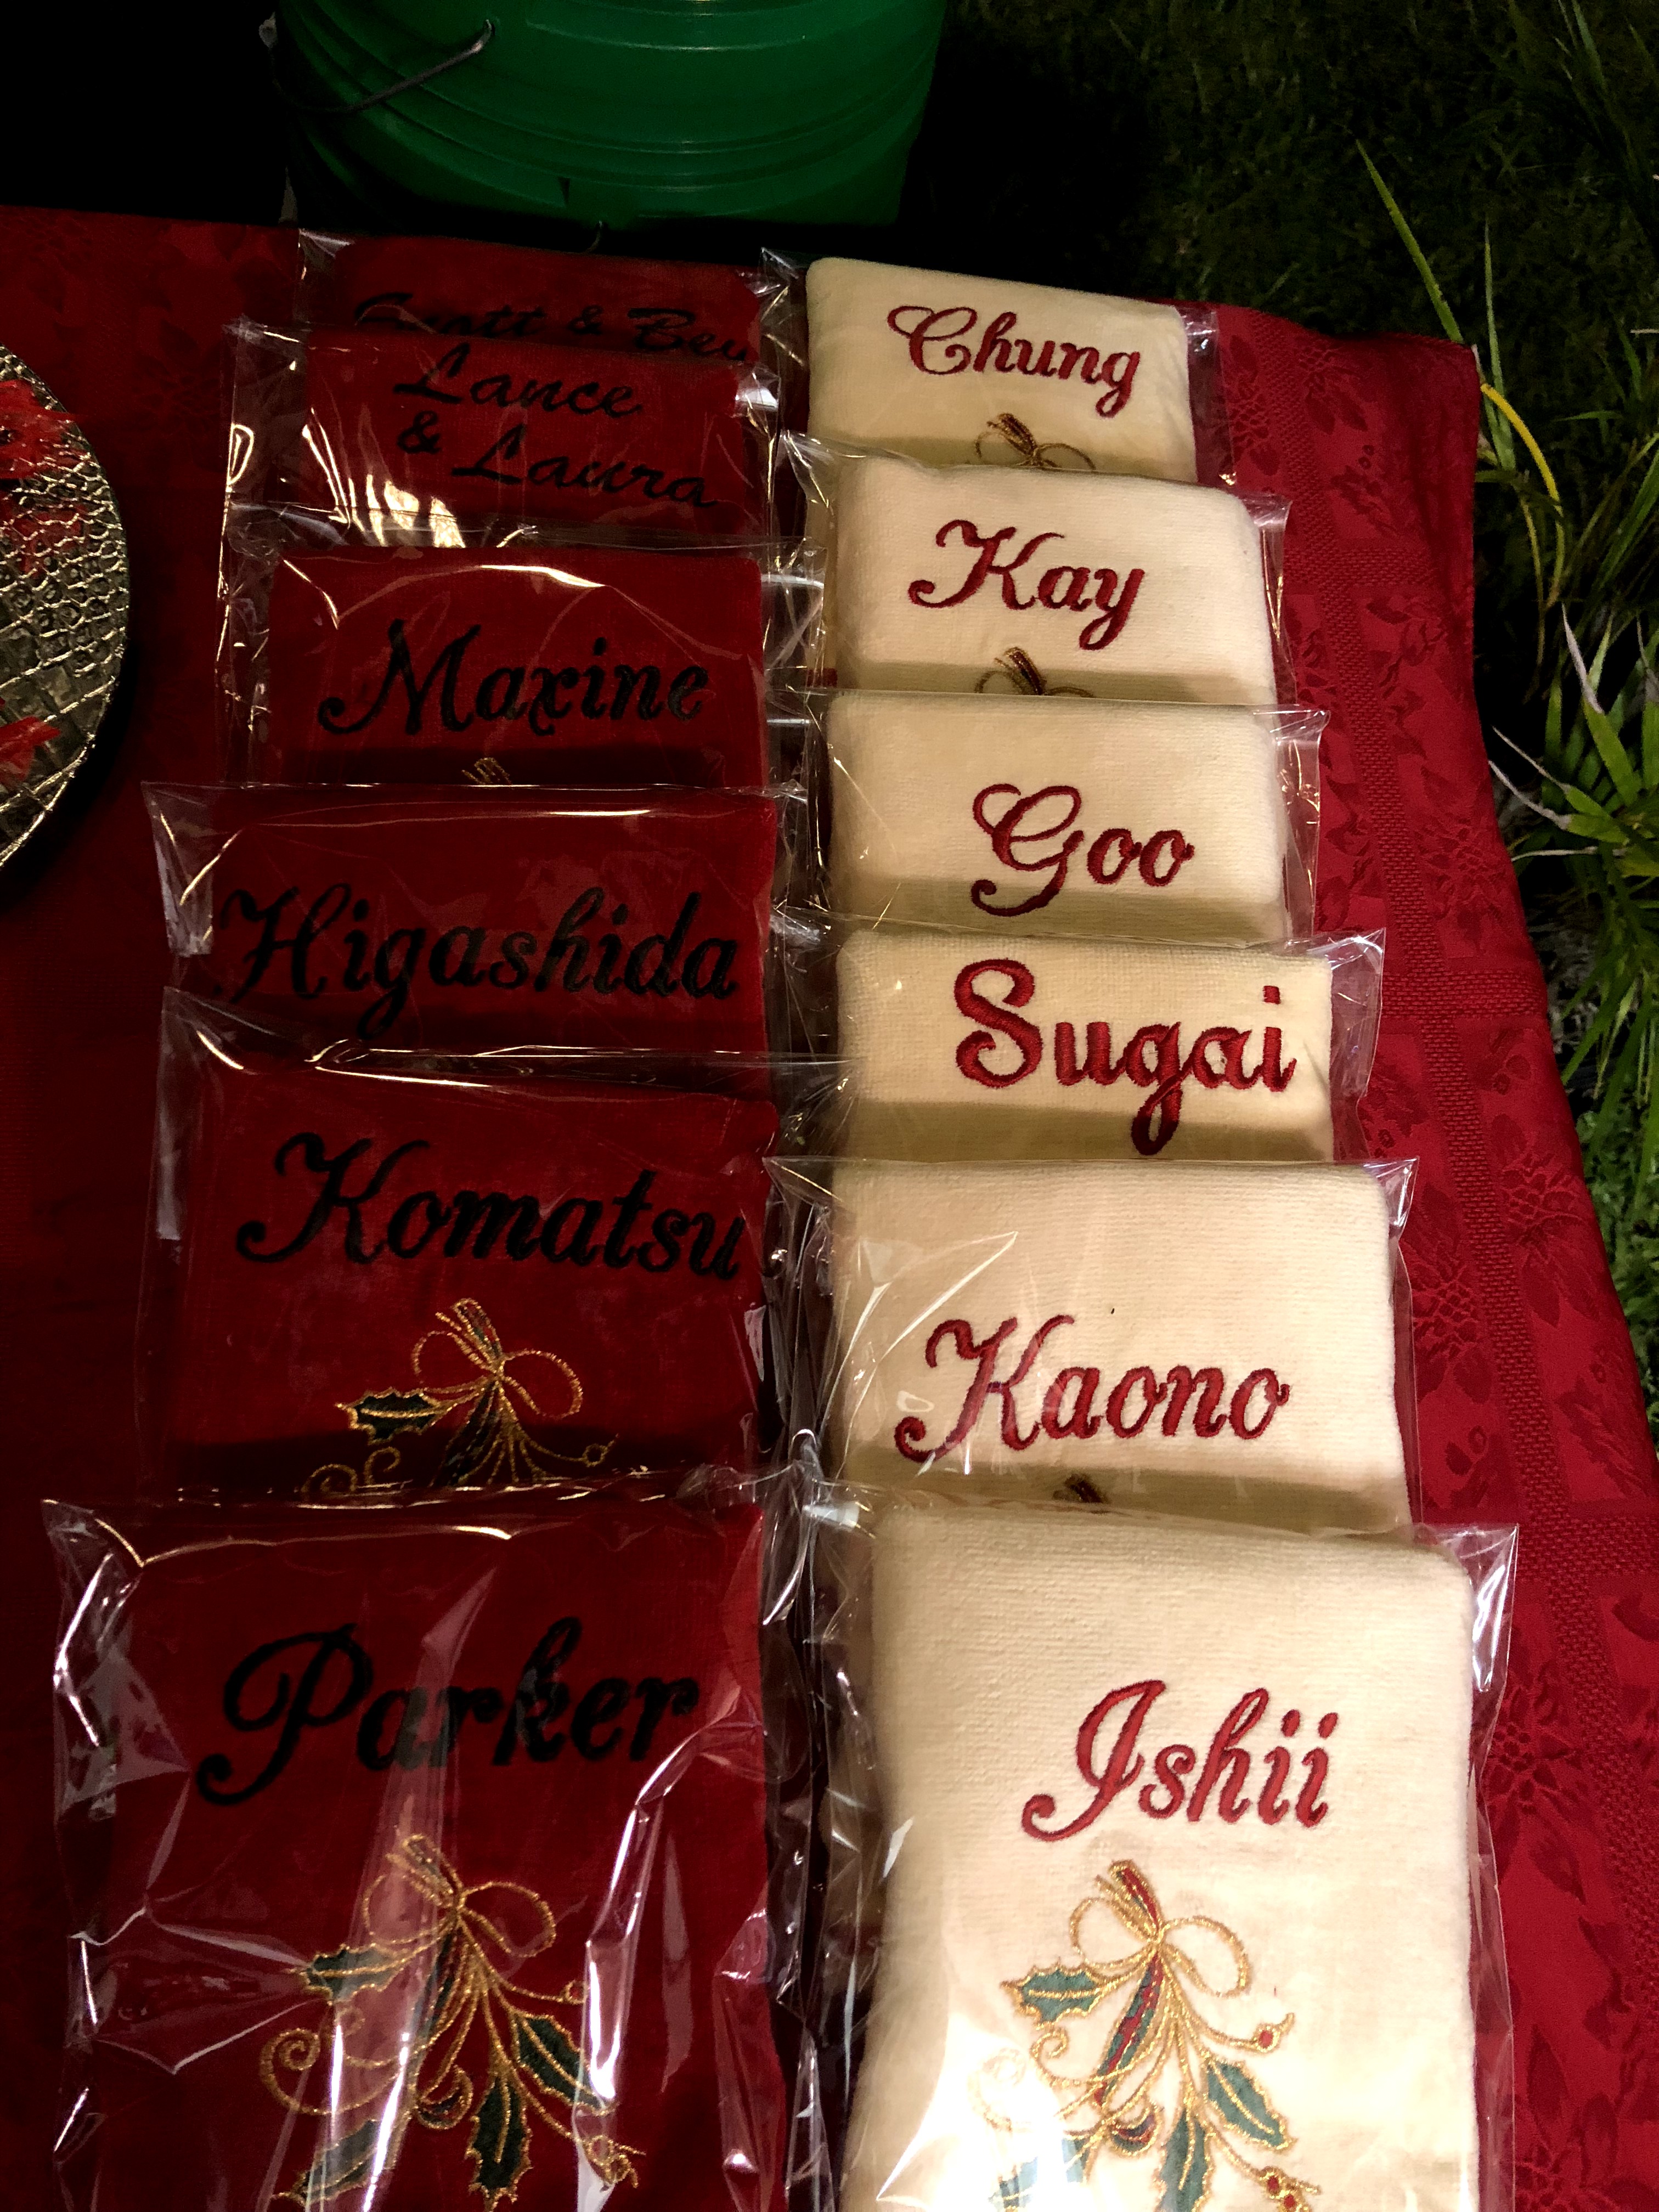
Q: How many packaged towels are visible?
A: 12